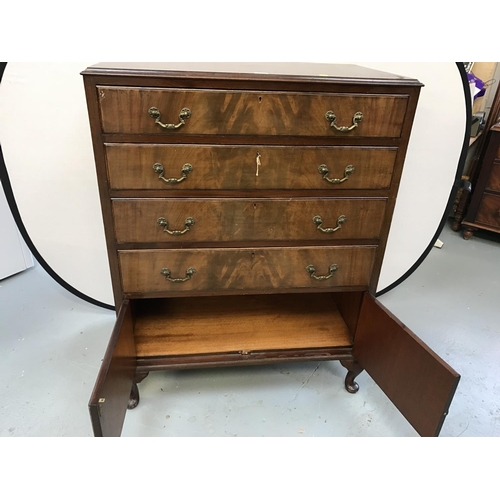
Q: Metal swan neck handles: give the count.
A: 8